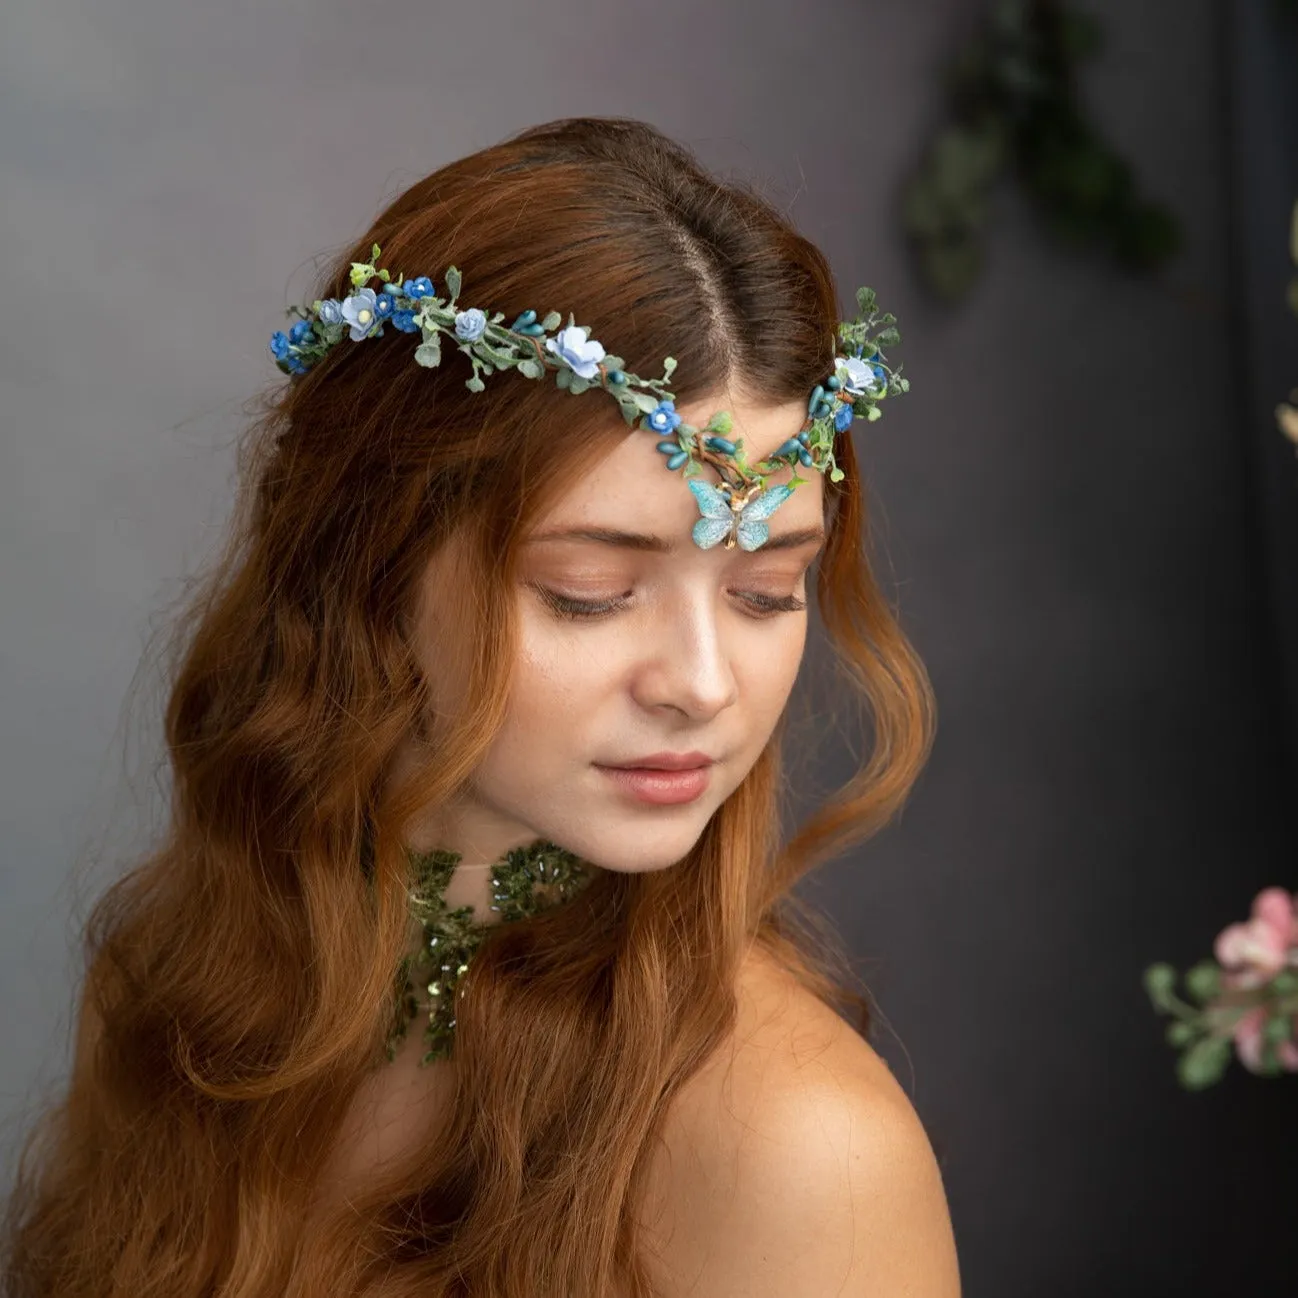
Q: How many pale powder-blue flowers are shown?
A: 5